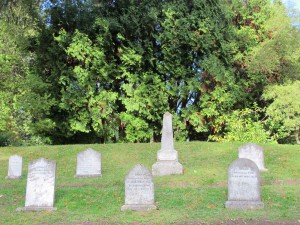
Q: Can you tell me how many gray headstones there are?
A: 7